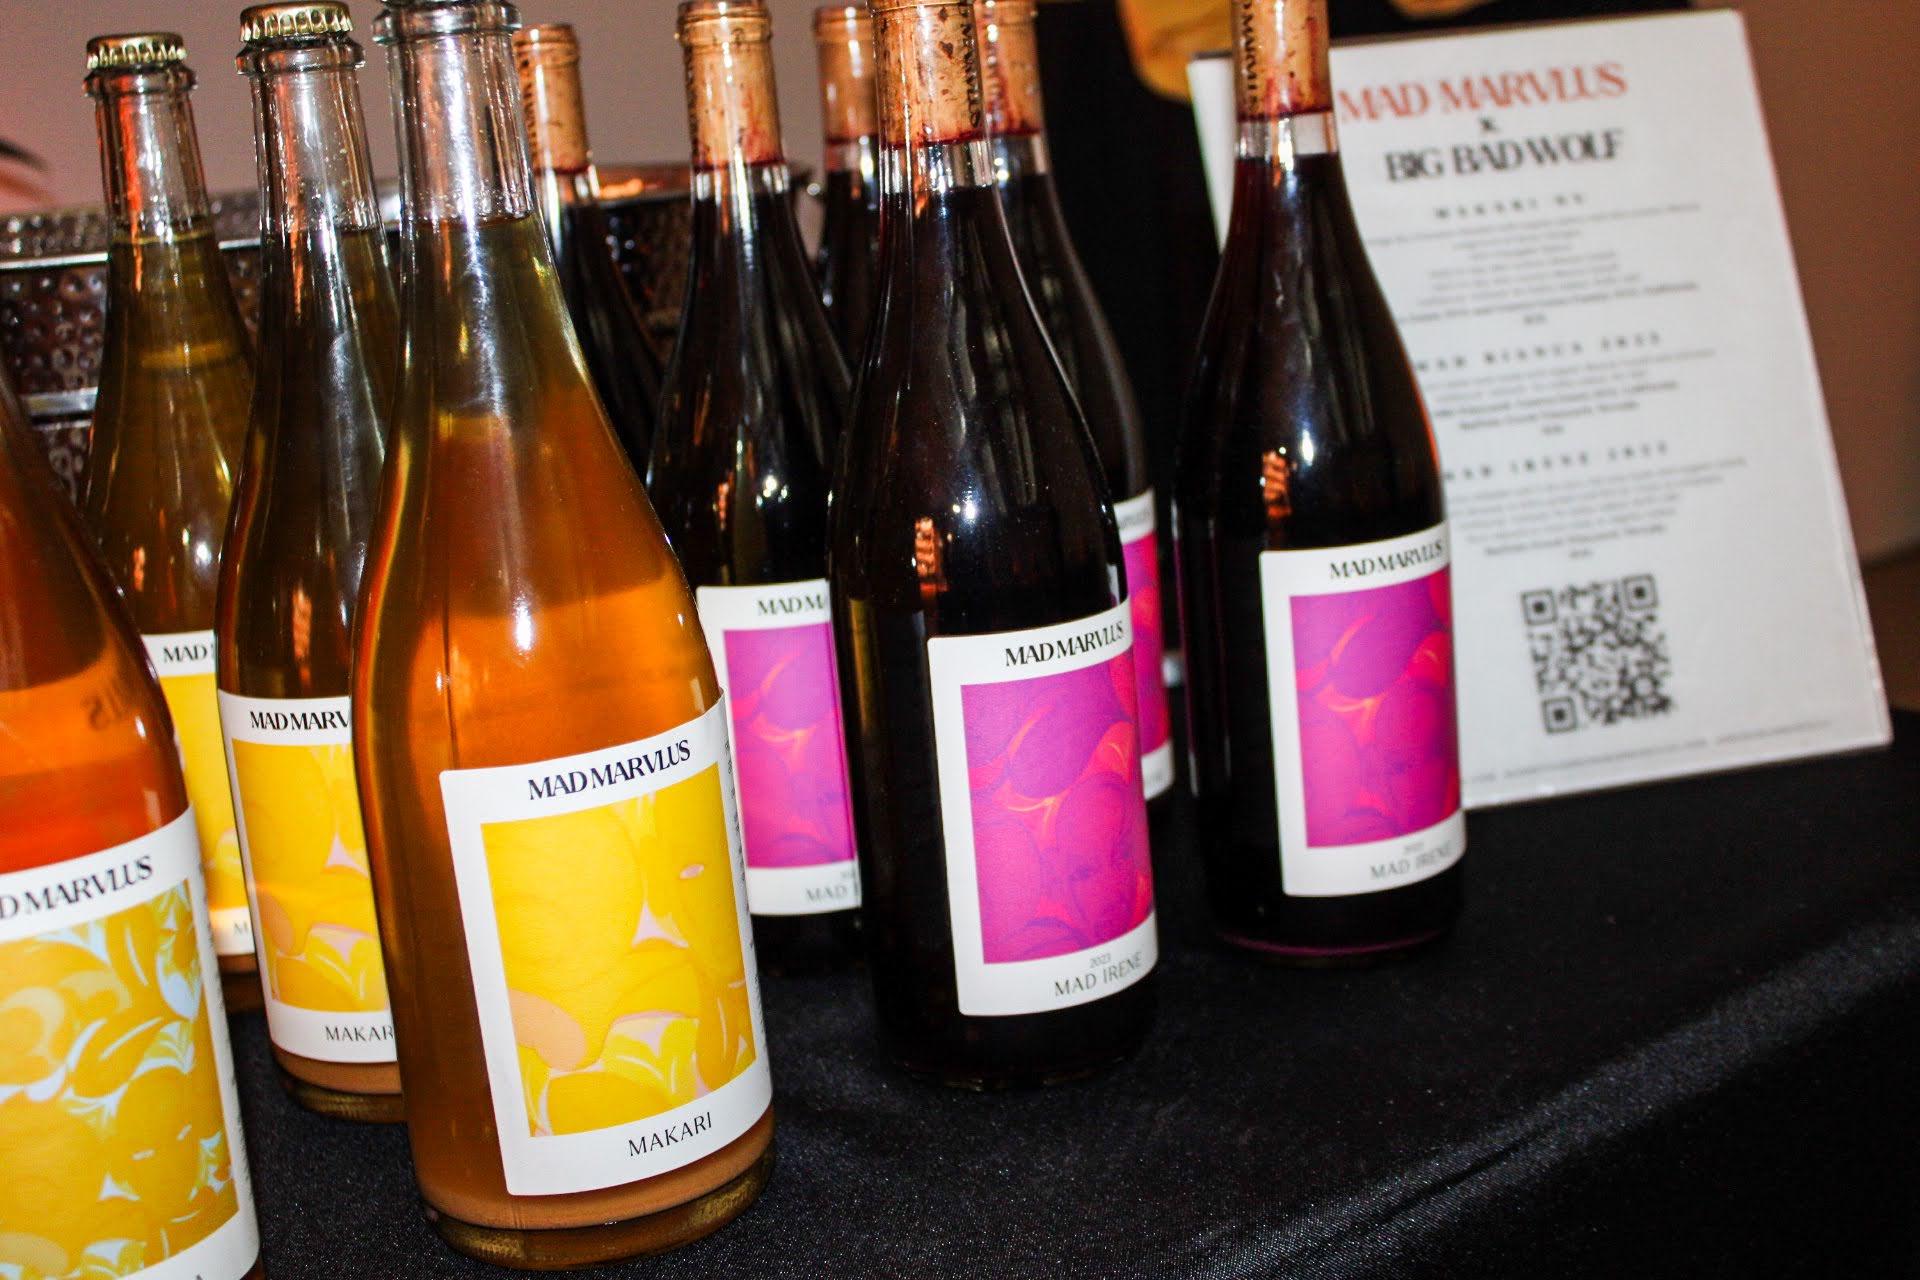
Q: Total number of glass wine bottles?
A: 10